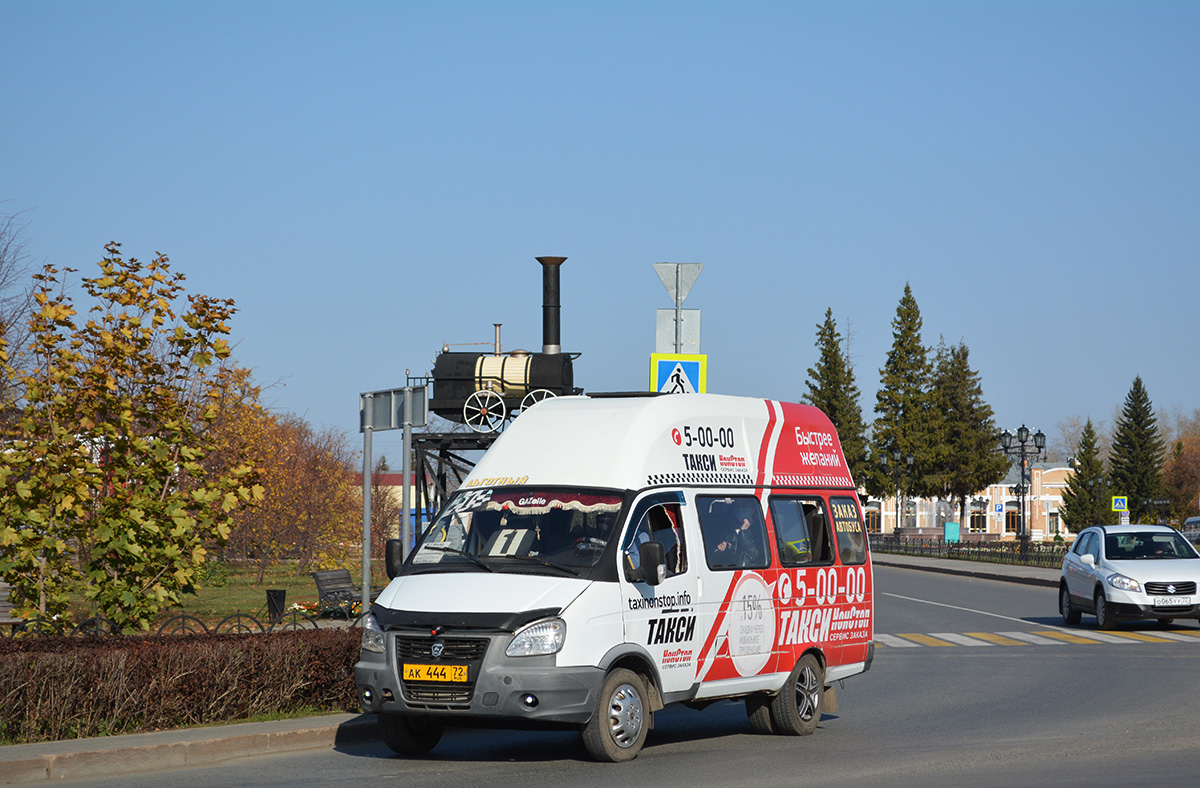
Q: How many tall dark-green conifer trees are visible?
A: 5